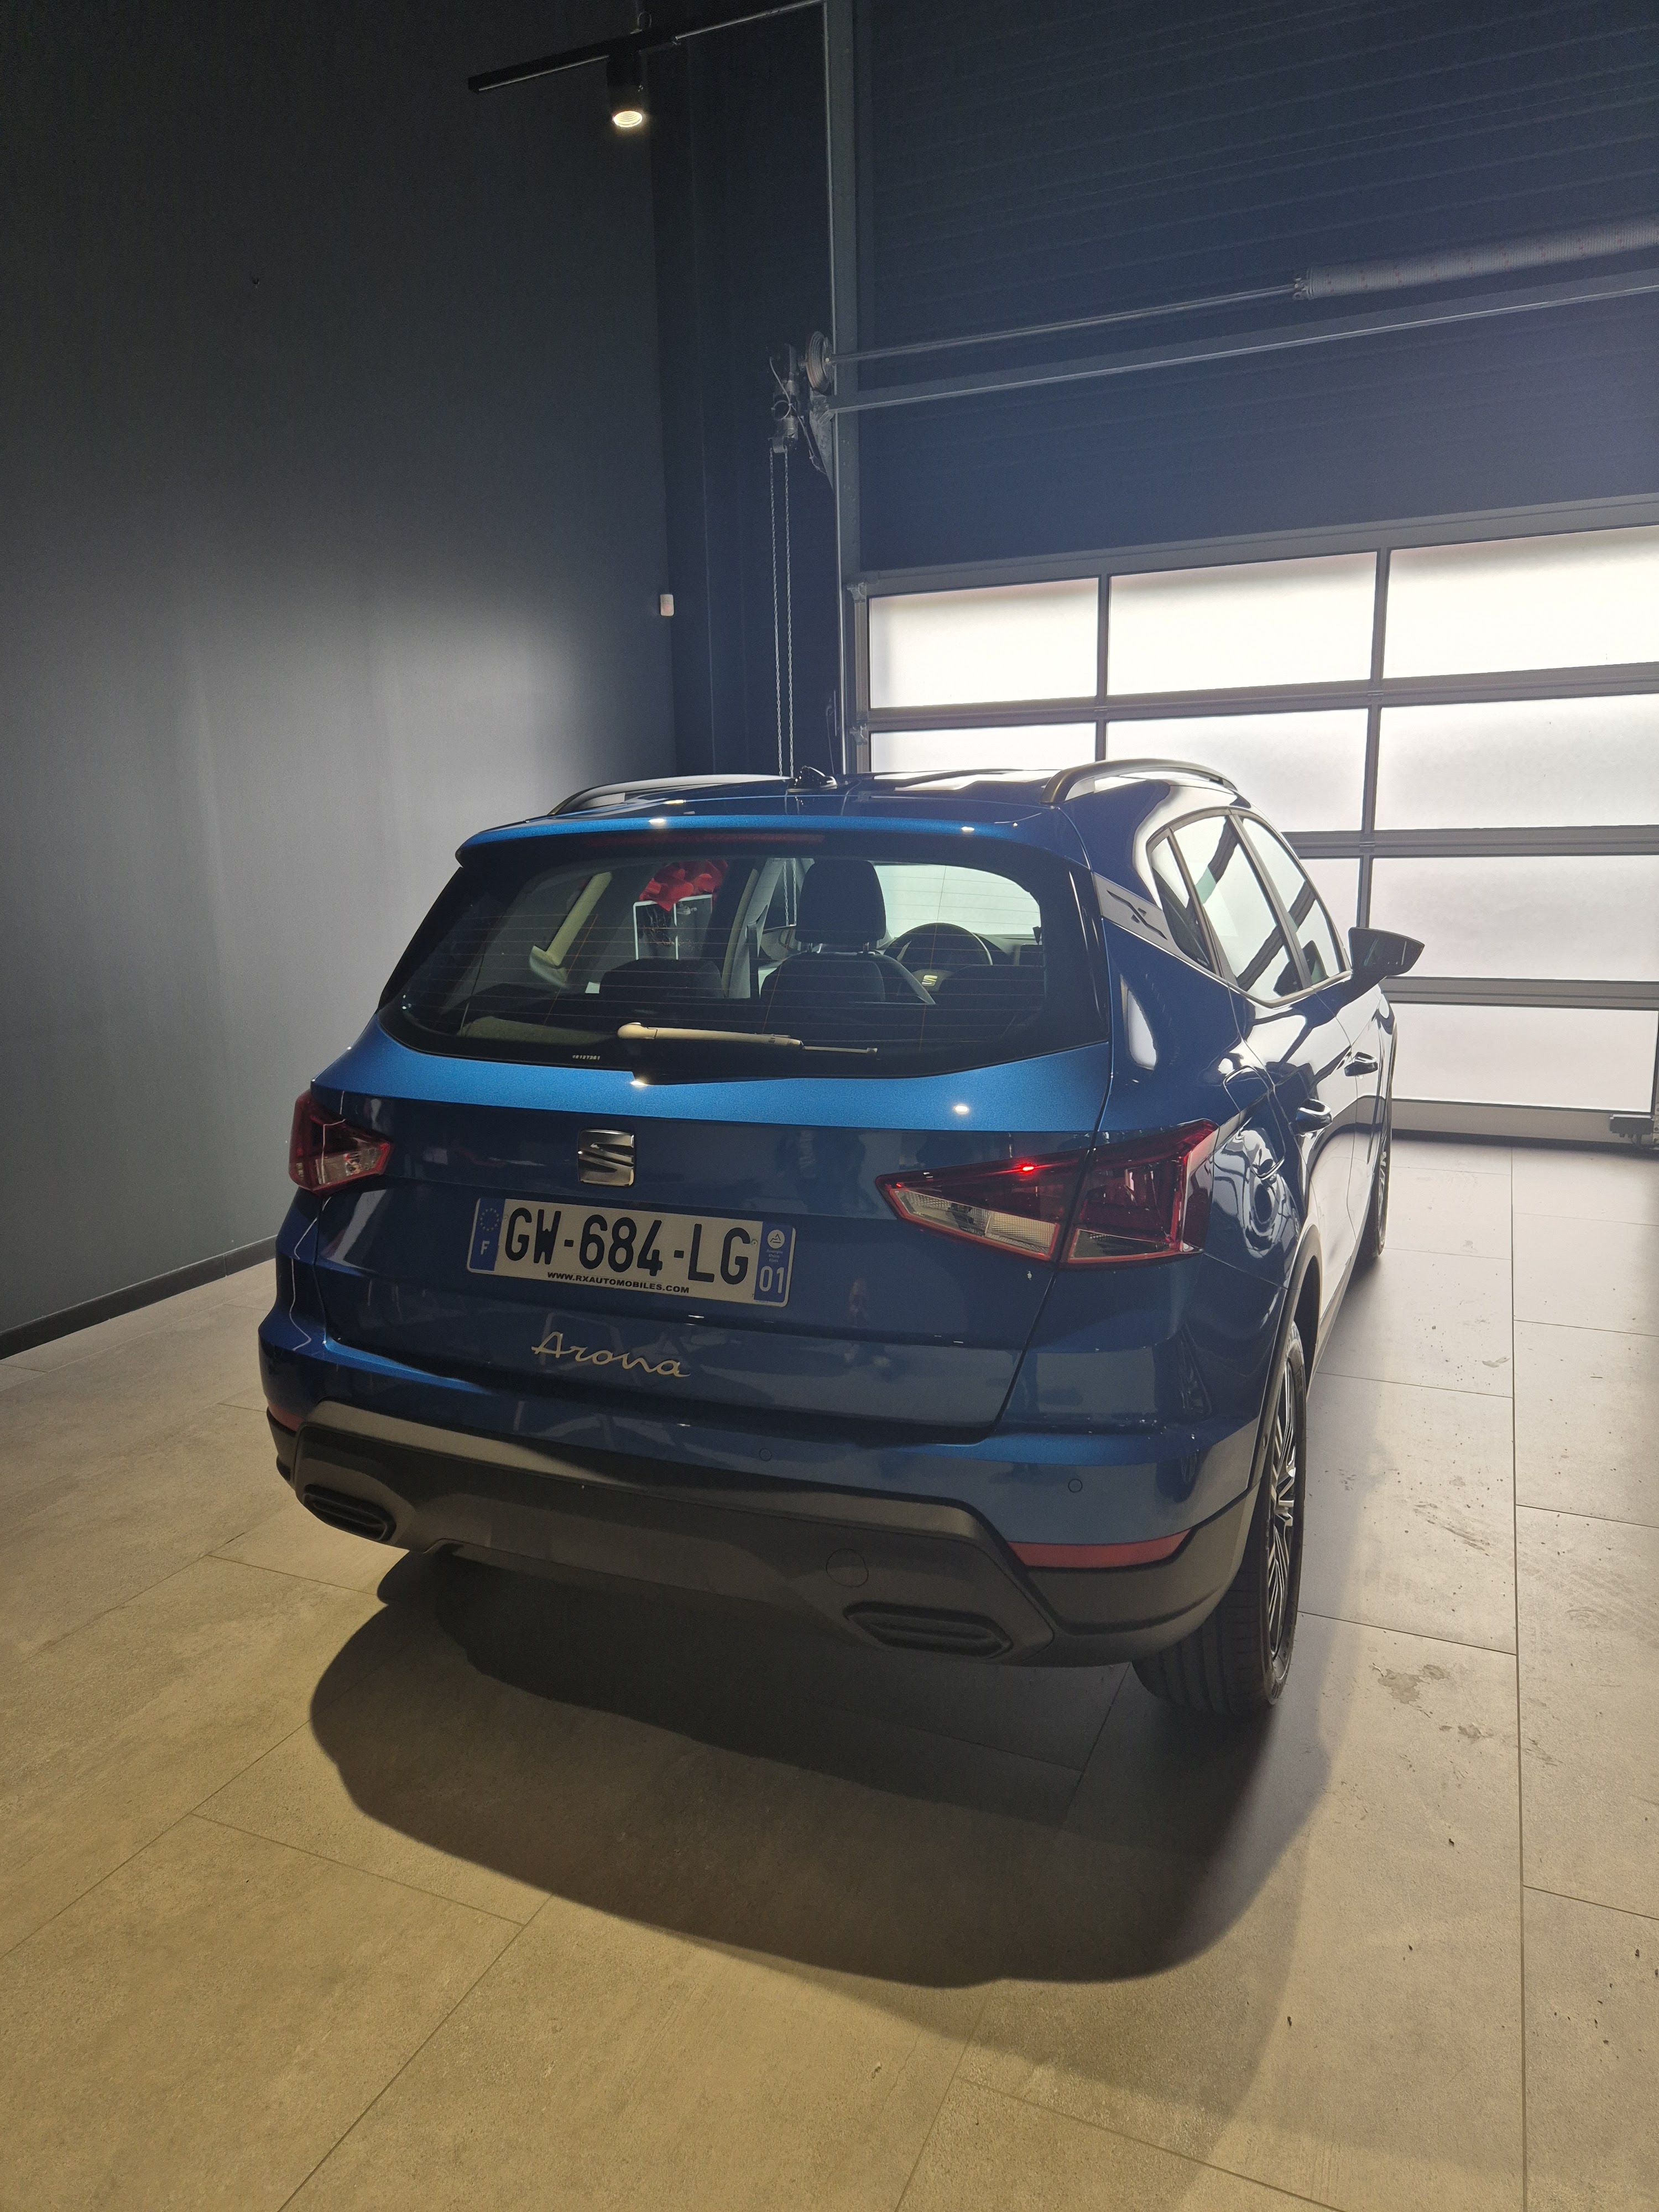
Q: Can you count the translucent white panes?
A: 9